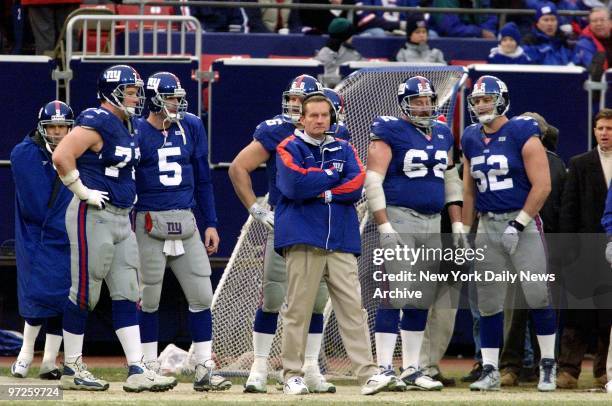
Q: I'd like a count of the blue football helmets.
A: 7